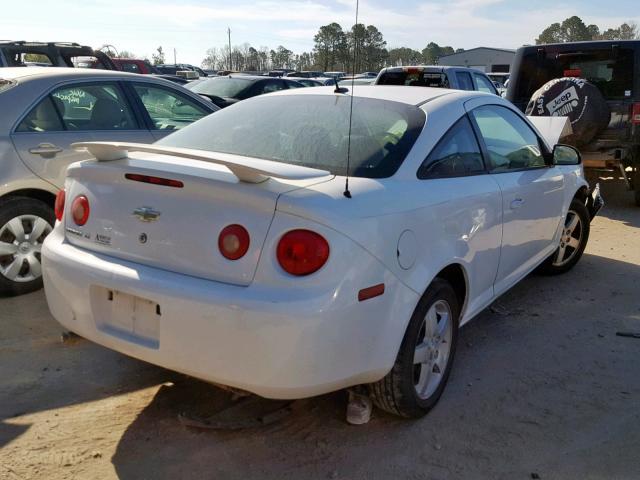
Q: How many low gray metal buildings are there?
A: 1